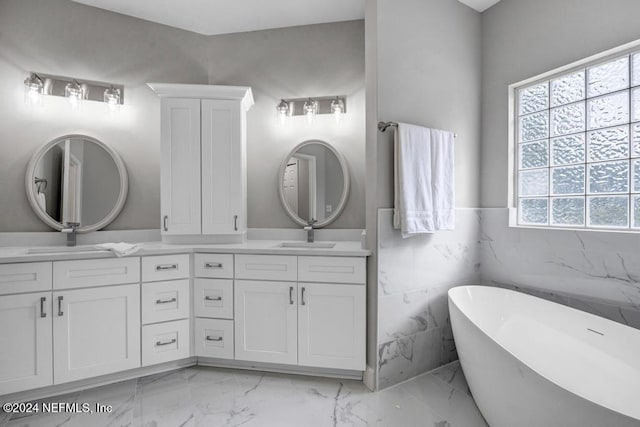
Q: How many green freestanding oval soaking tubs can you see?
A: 0